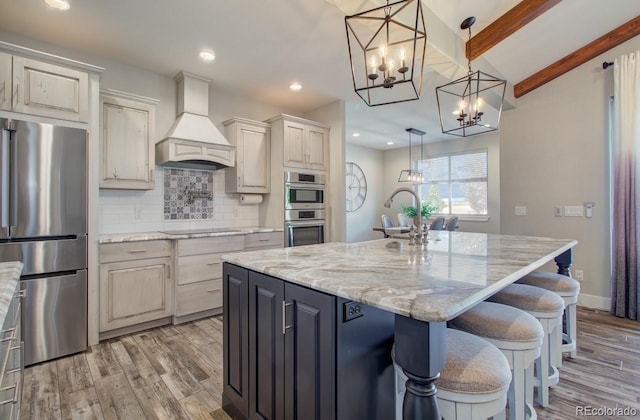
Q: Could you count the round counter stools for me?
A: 4